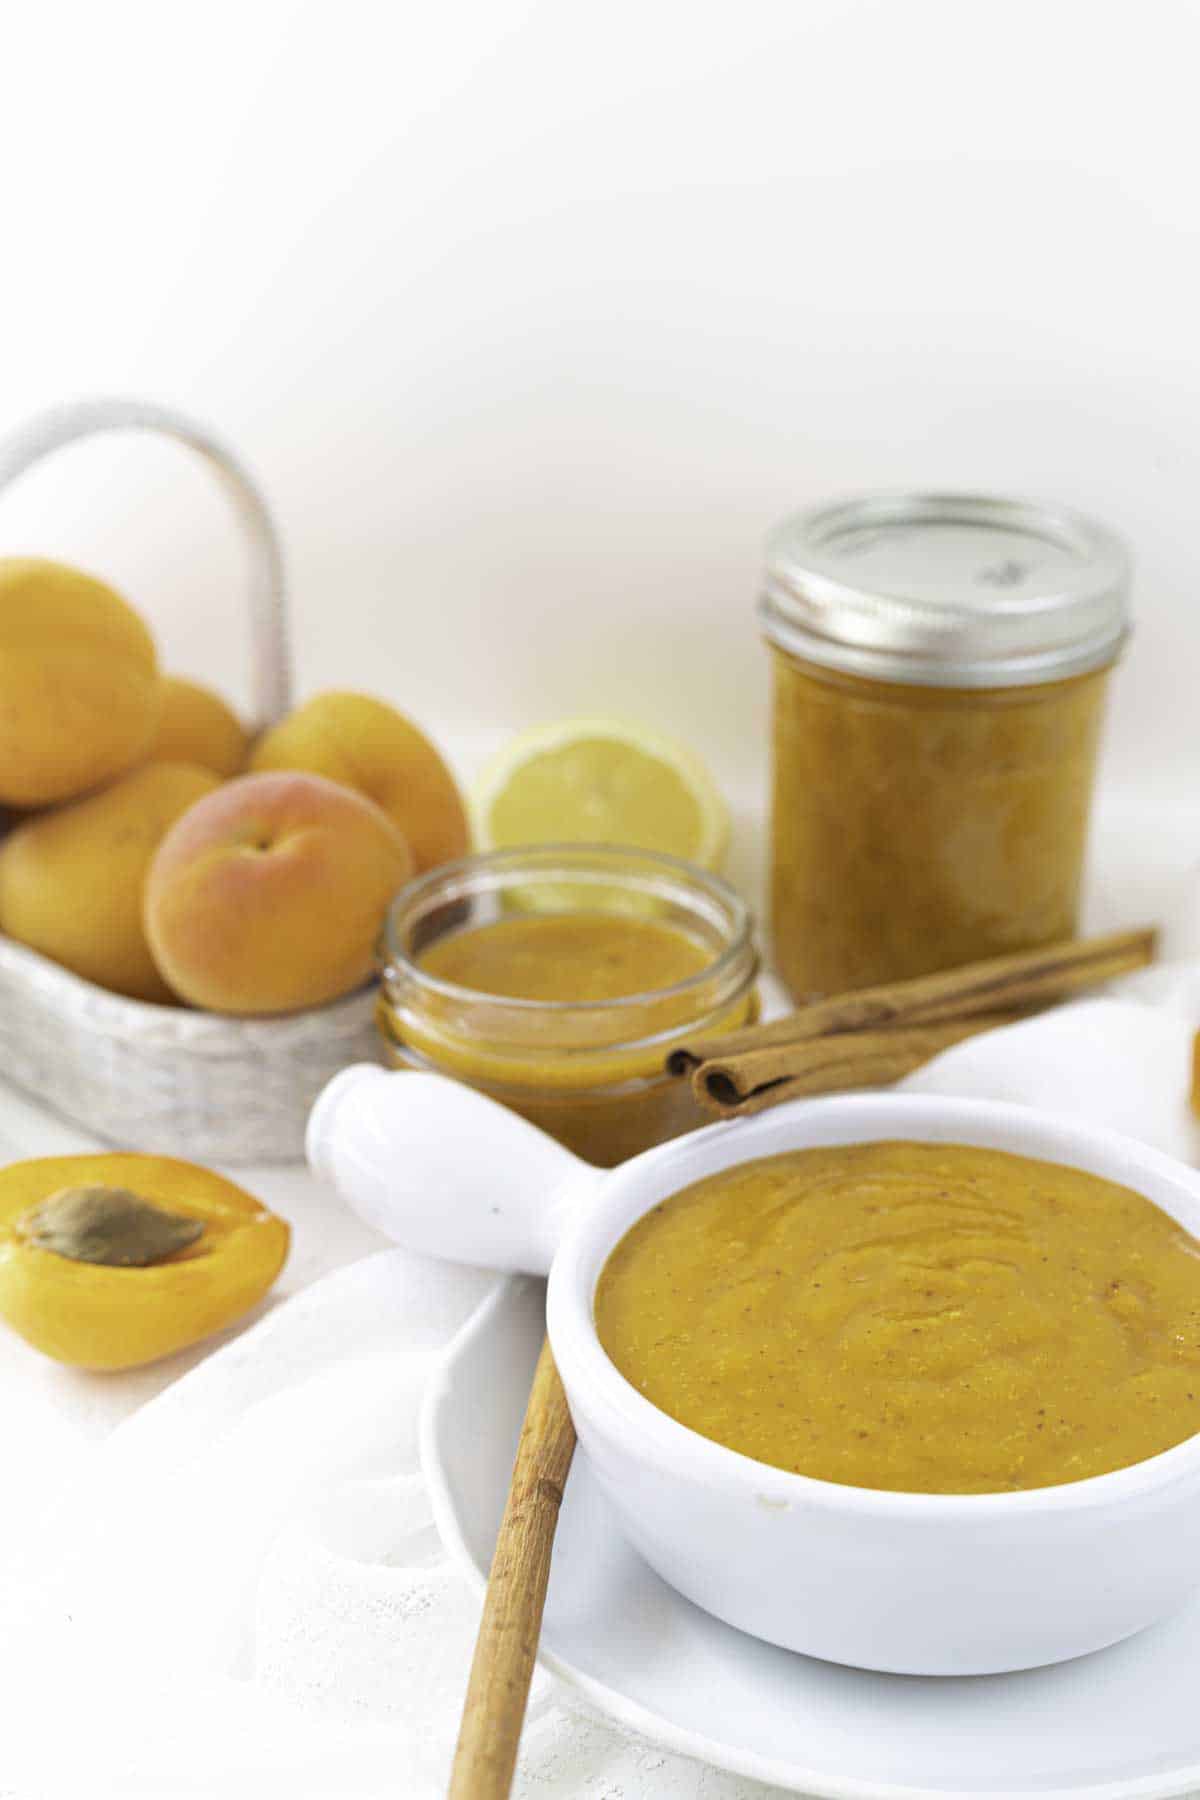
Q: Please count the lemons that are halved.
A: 1